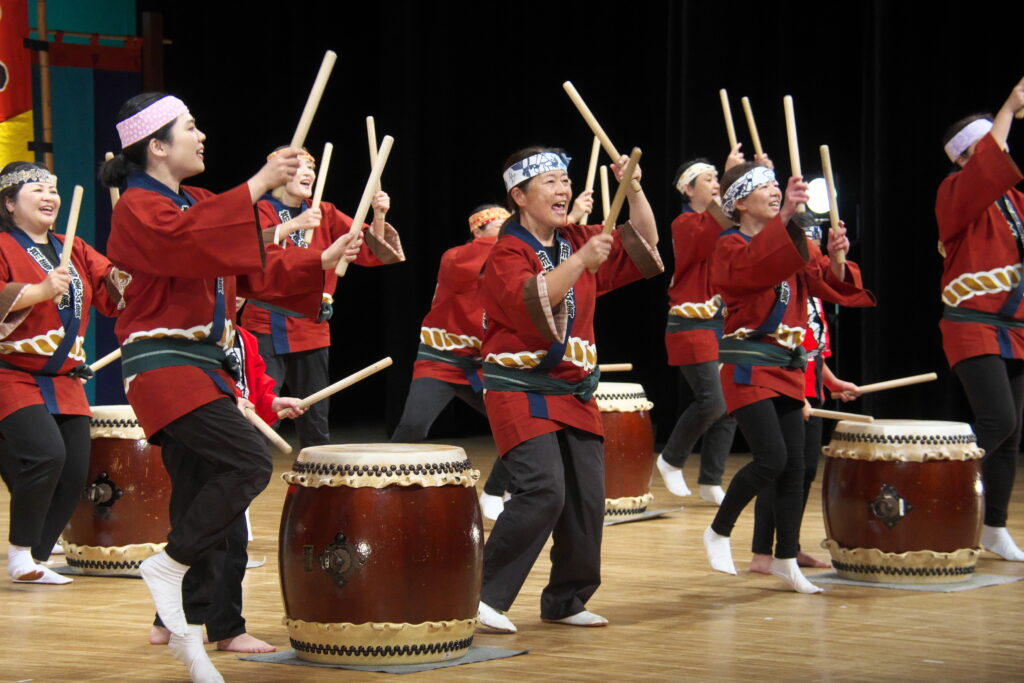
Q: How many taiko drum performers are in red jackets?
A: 10